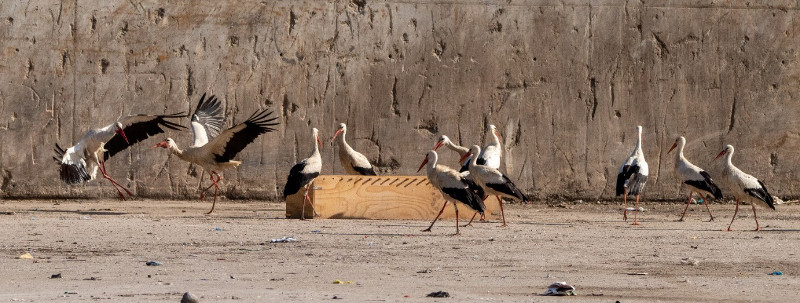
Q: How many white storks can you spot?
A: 11